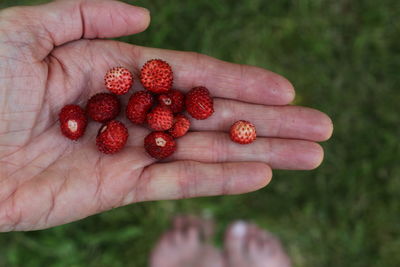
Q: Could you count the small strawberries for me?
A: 12